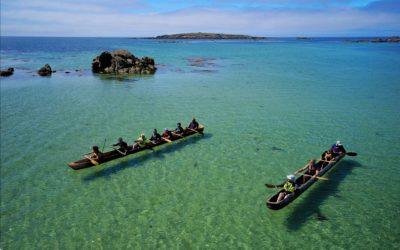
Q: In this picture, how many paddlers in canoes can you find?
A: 11